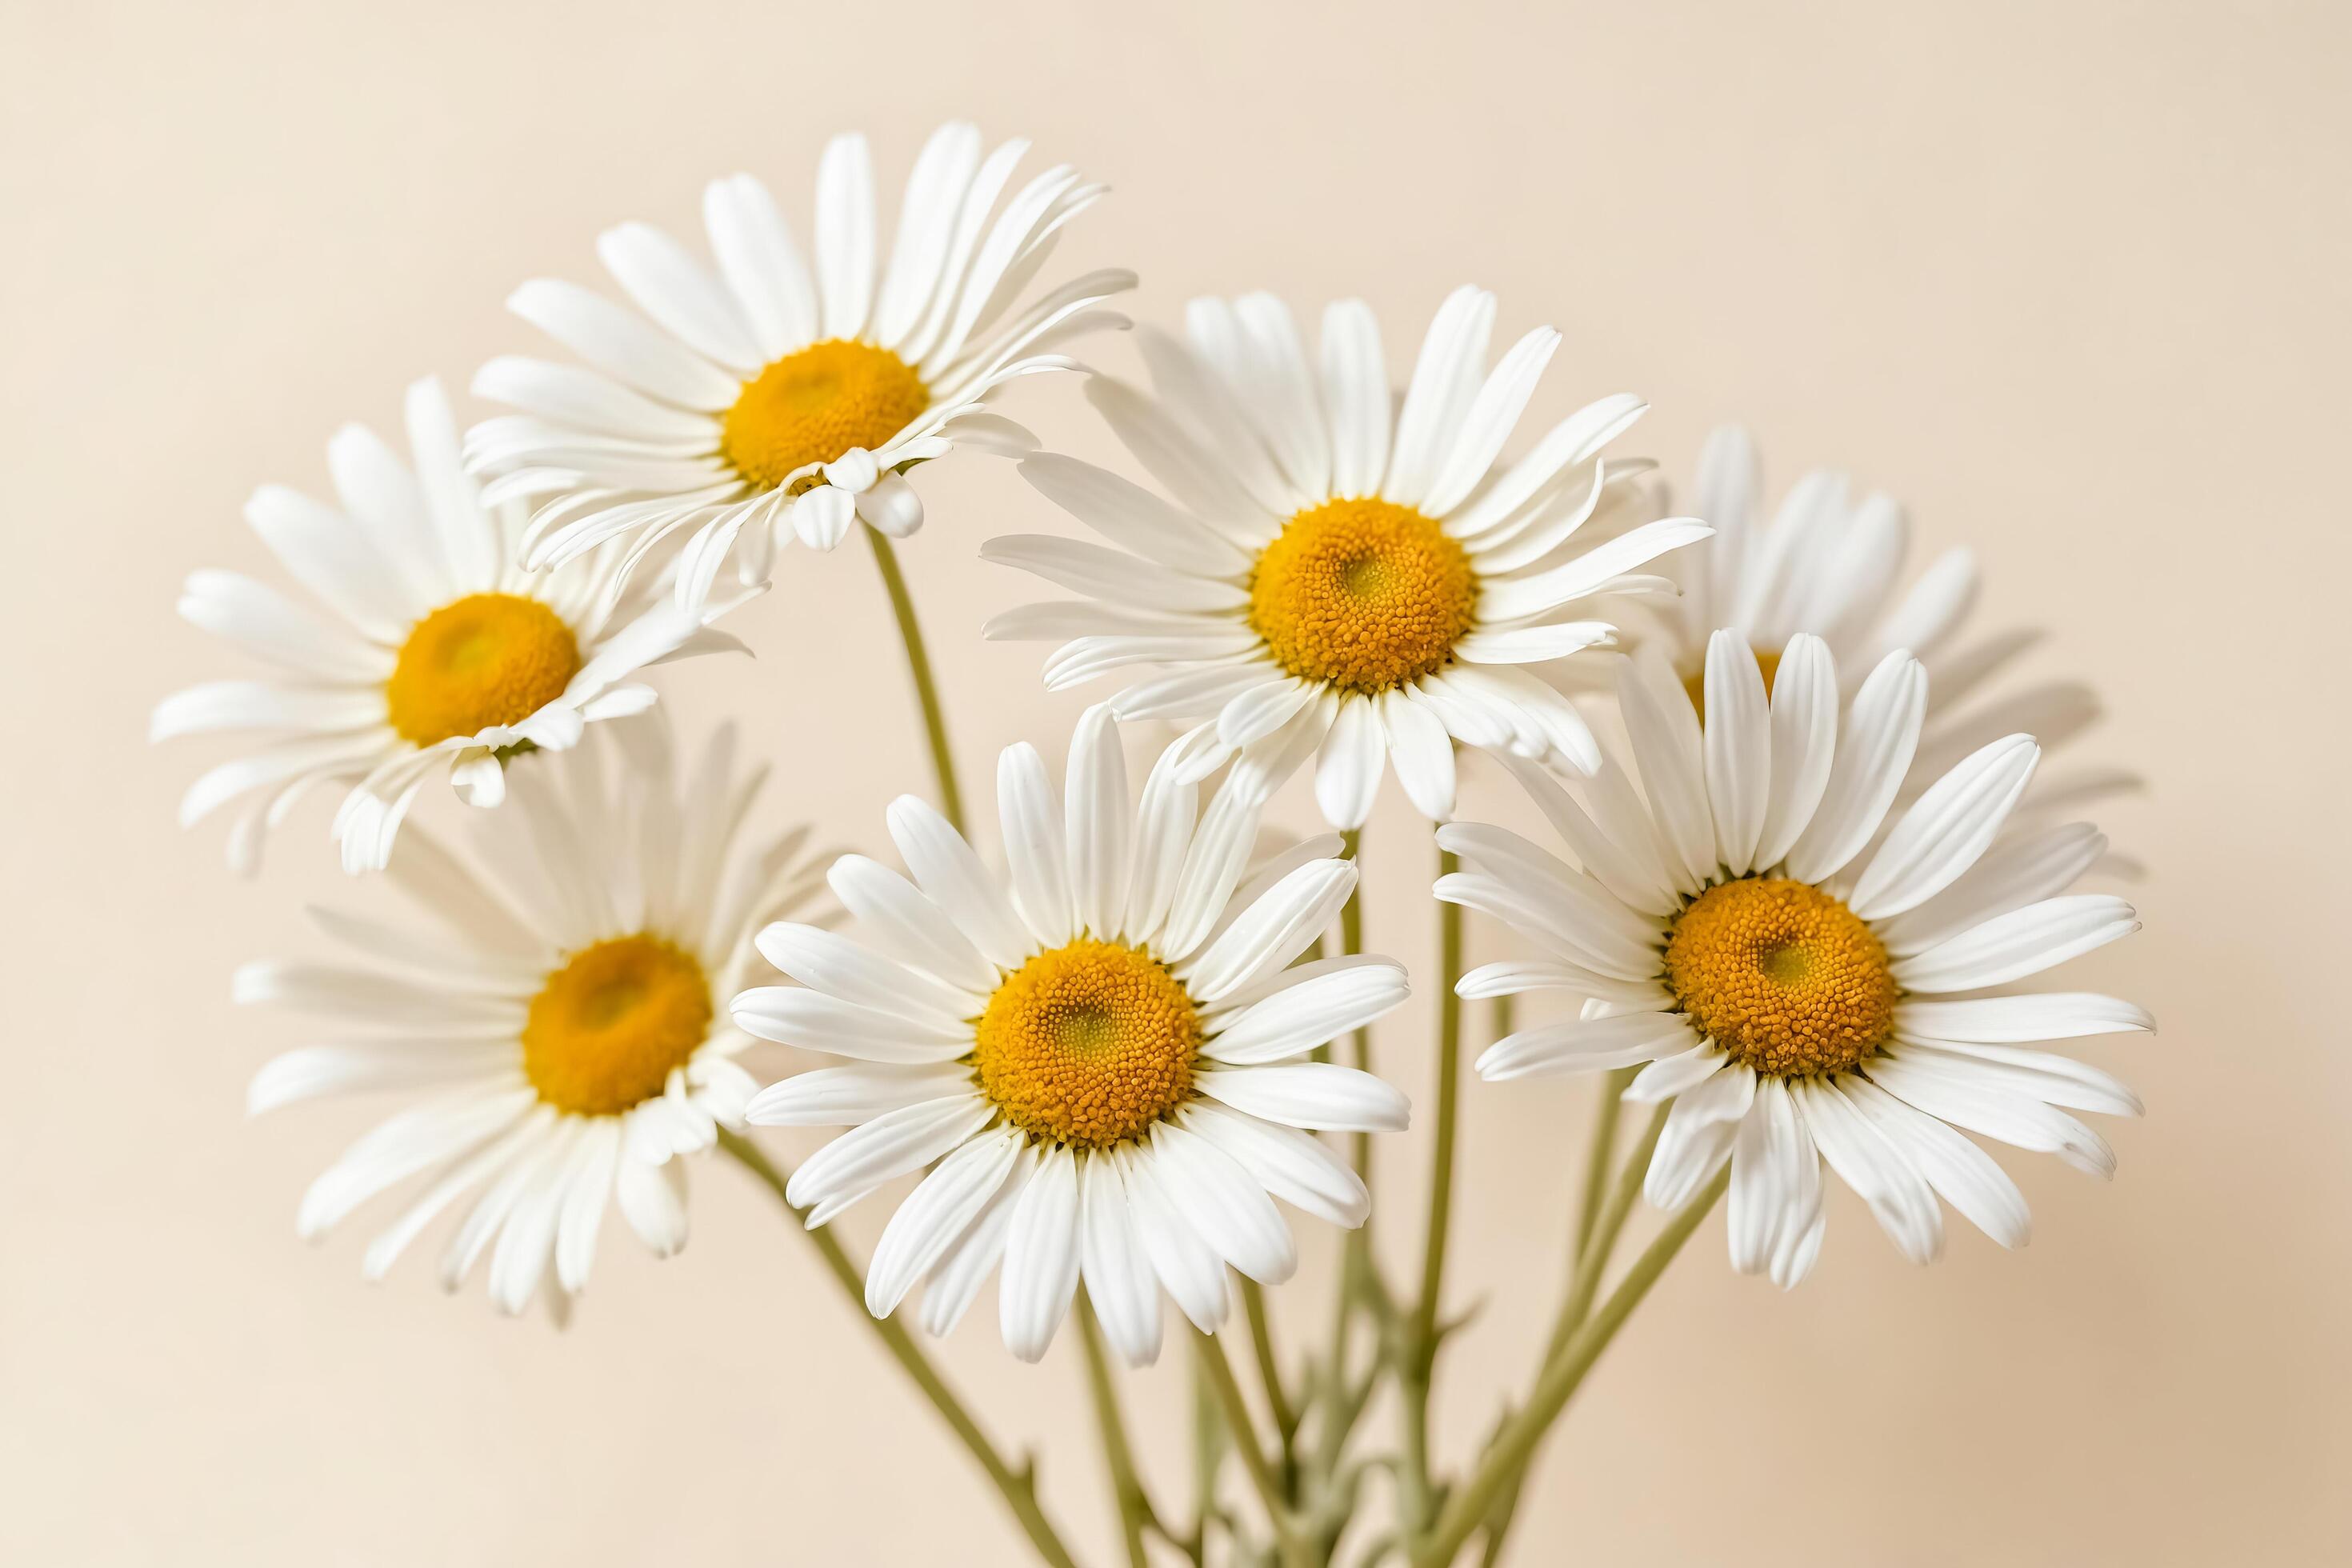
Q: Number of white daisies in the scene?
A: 7